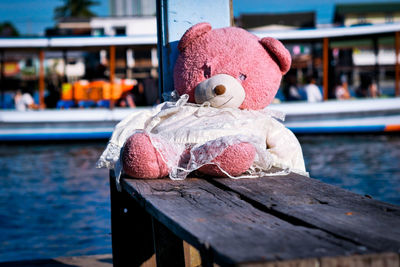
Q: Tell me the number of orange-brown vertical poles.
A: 4